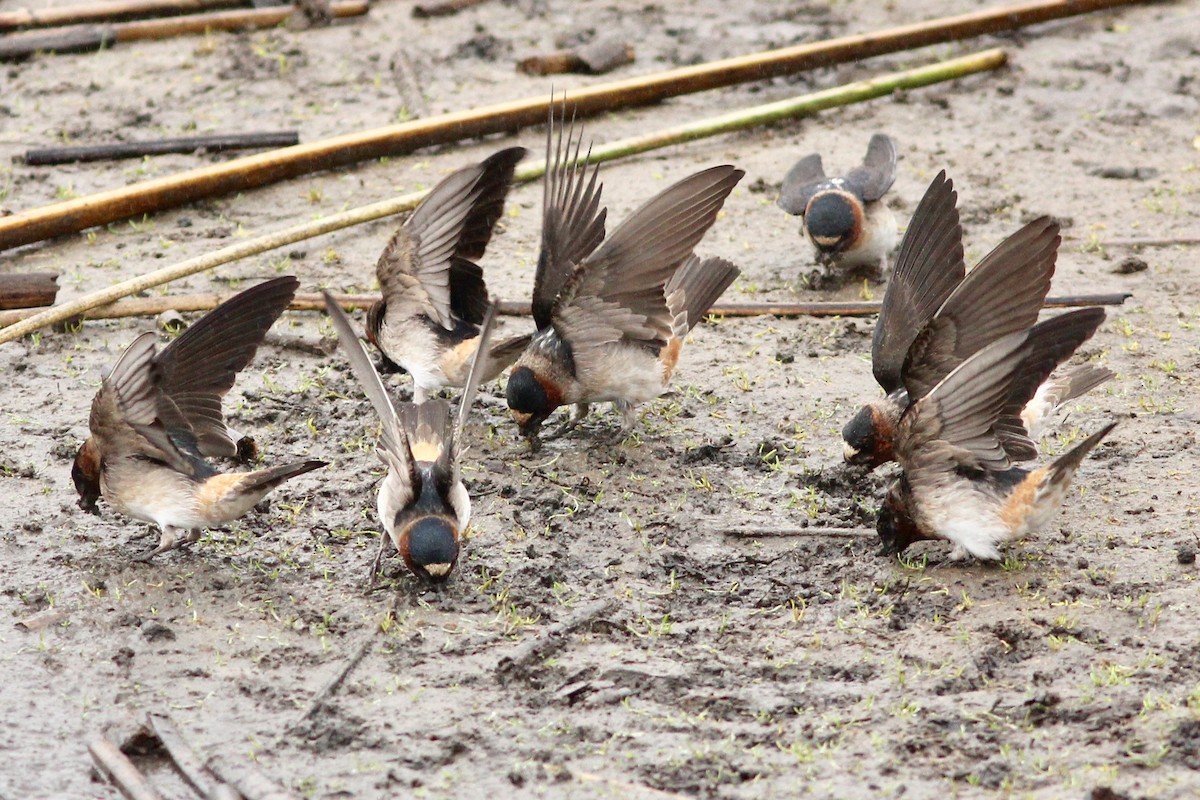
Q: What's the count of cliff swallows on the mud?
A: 7